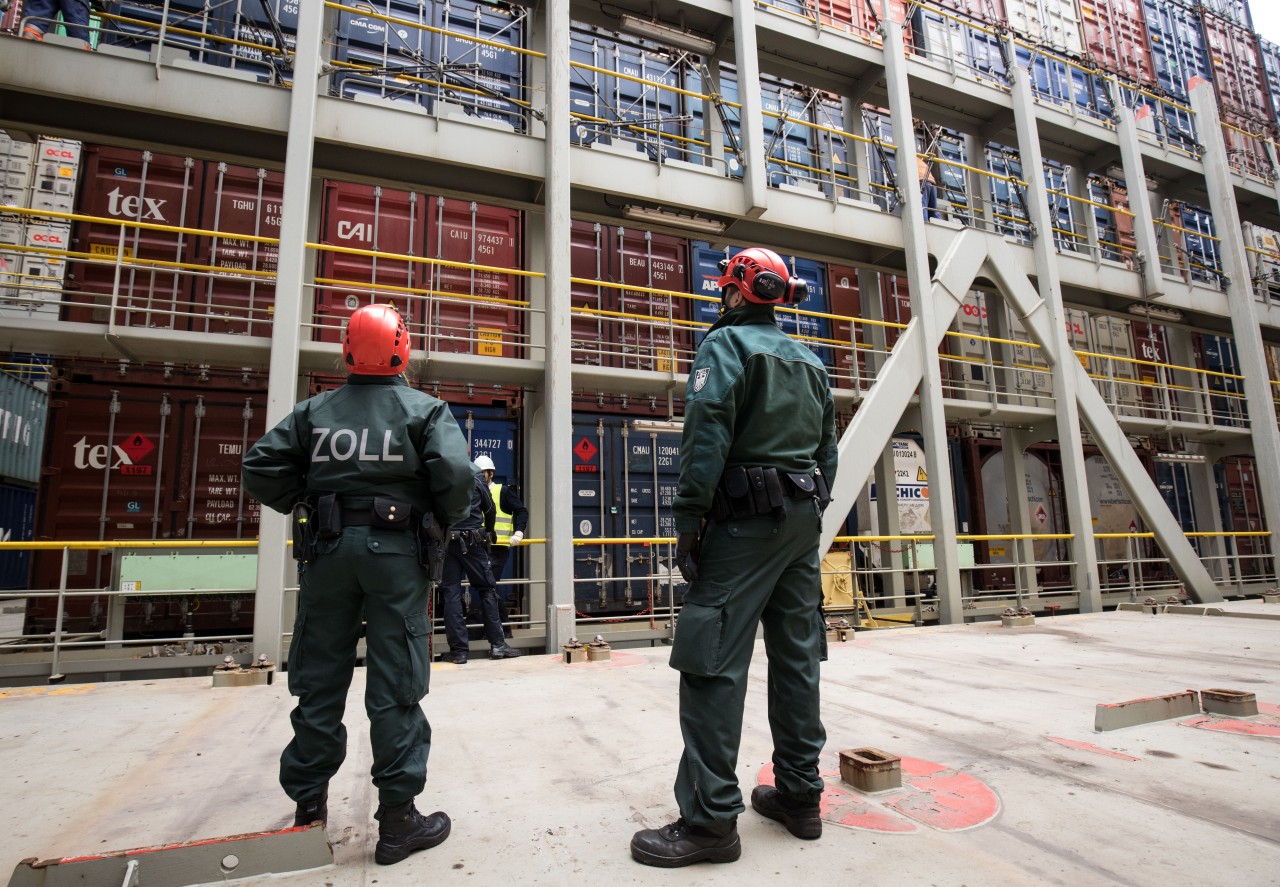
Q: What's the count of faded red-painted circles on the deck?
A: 3